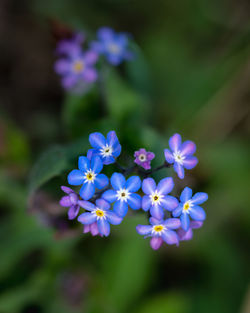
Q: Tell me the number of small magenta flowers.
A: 1